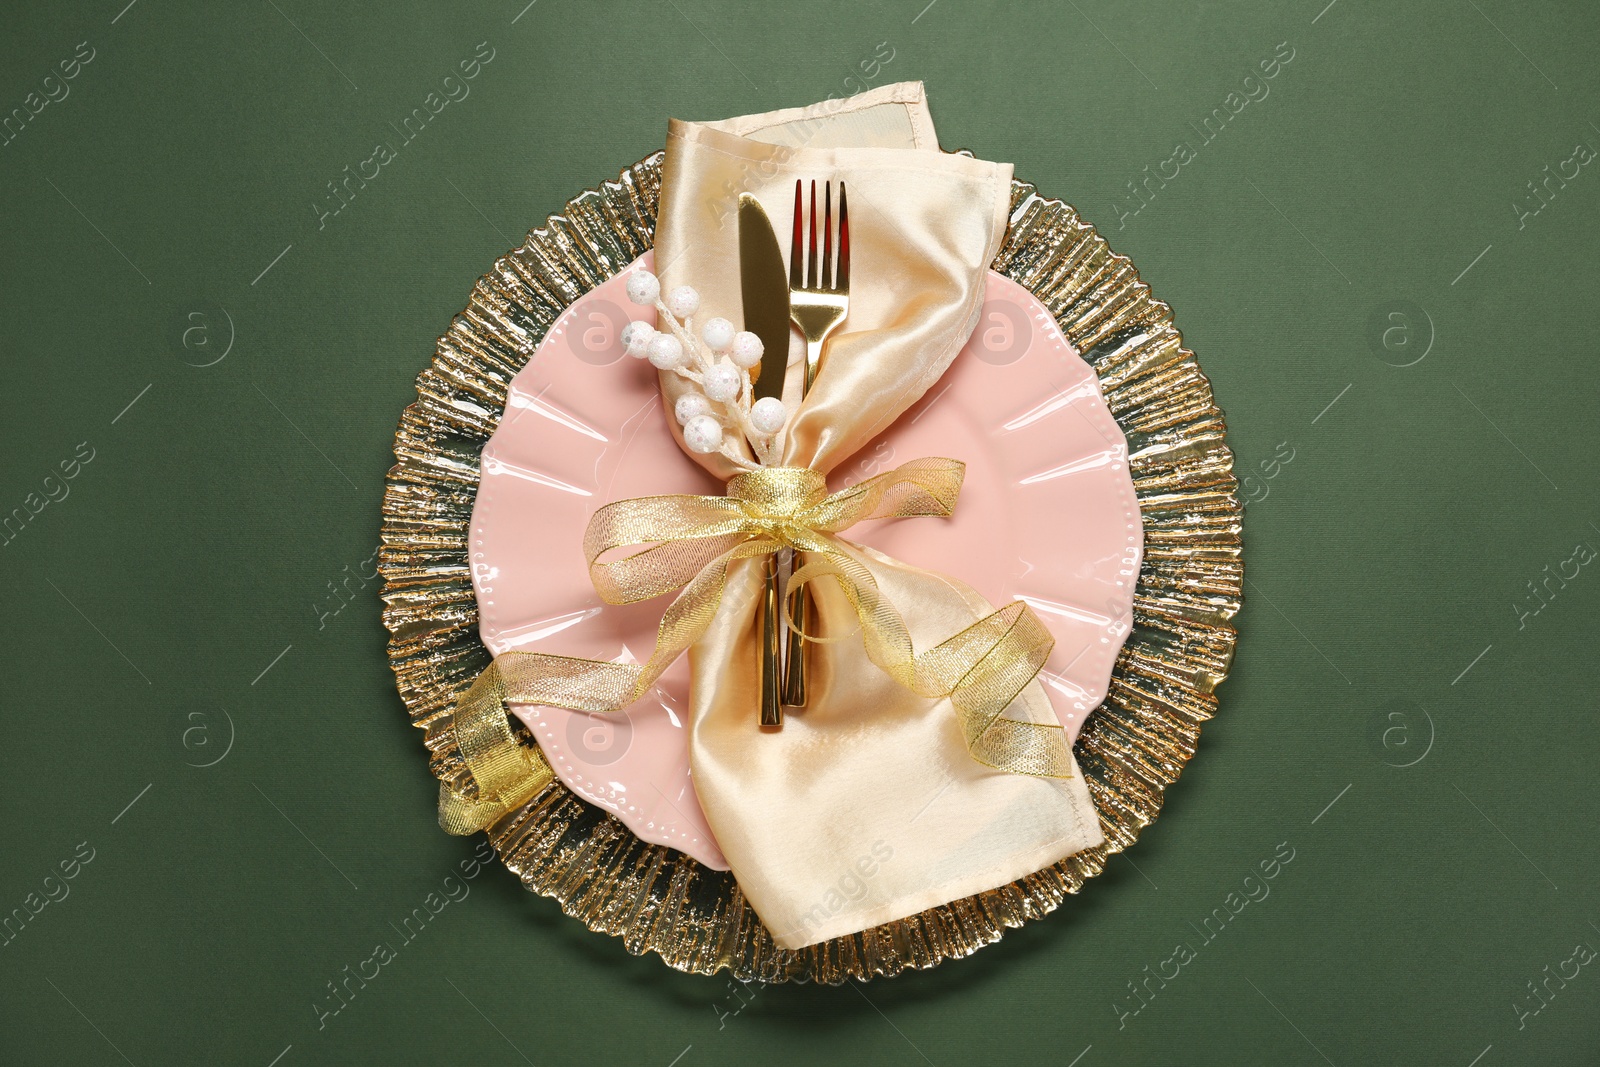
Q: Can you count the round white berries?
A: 10